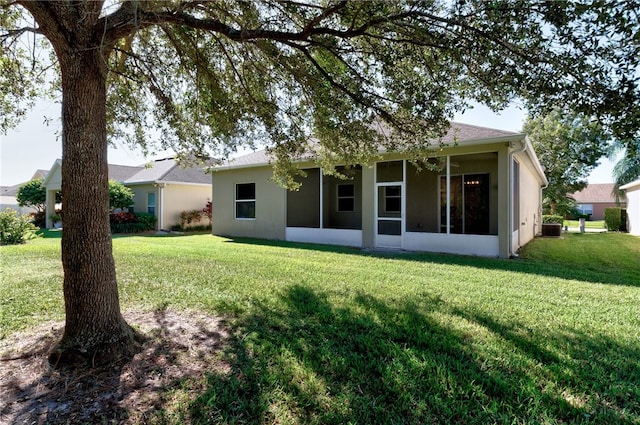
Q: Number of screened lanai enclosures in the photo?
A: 1